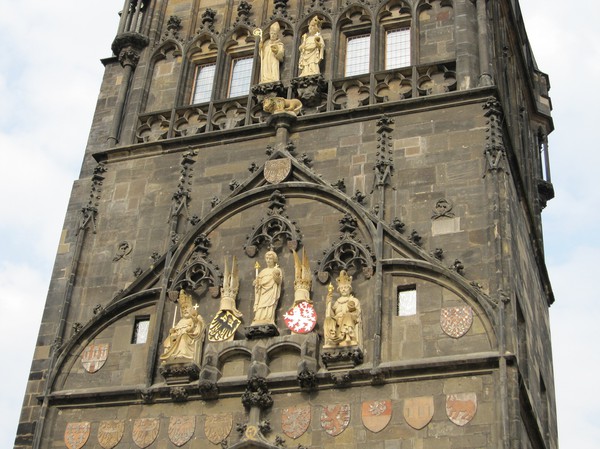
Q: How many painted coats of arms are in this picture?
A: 15